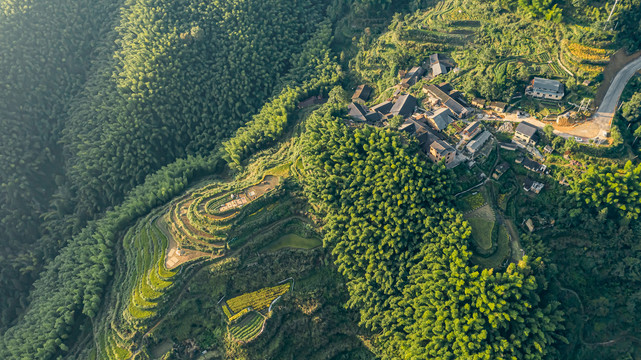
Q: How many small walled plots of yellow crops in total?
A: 1